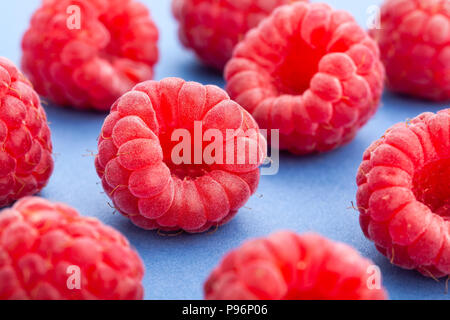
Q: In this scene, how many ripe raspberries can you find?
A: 9